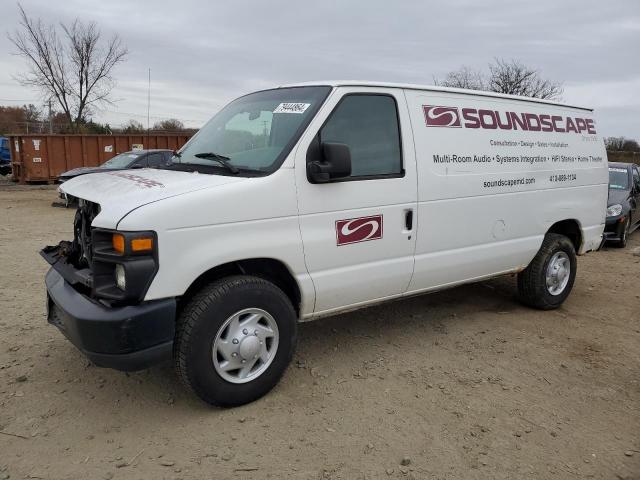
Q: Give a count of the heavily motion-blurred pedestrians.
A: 0